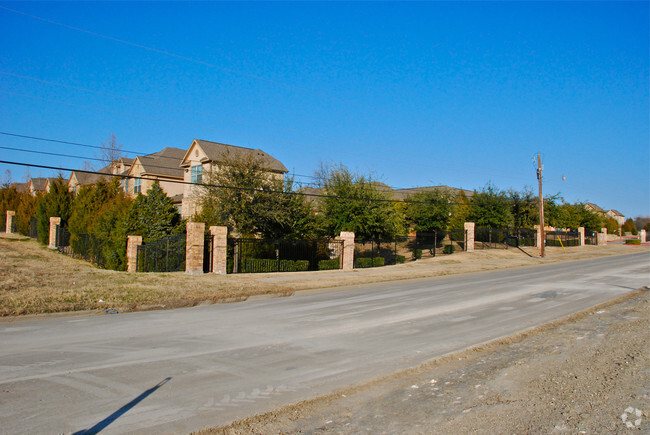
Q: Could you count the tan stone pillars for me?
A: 11